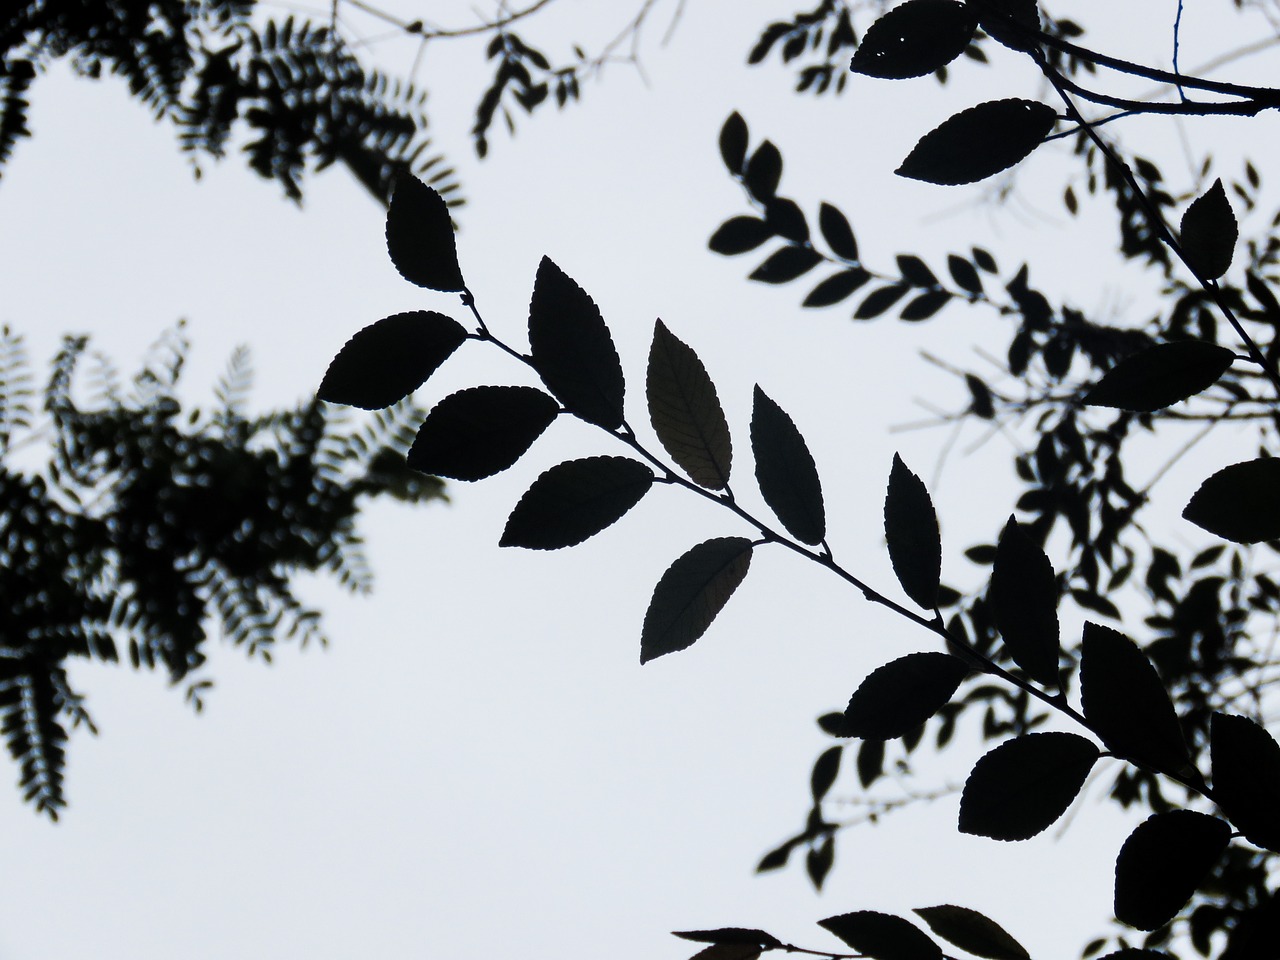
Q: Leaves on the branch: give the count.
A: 15